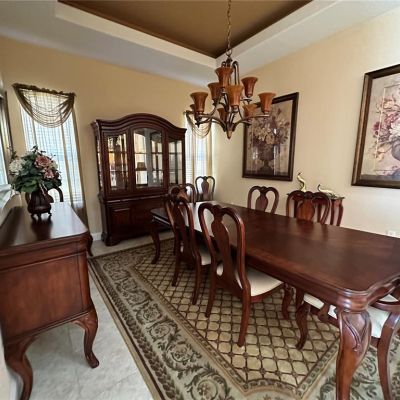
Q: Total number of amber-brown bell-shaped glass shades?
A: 9